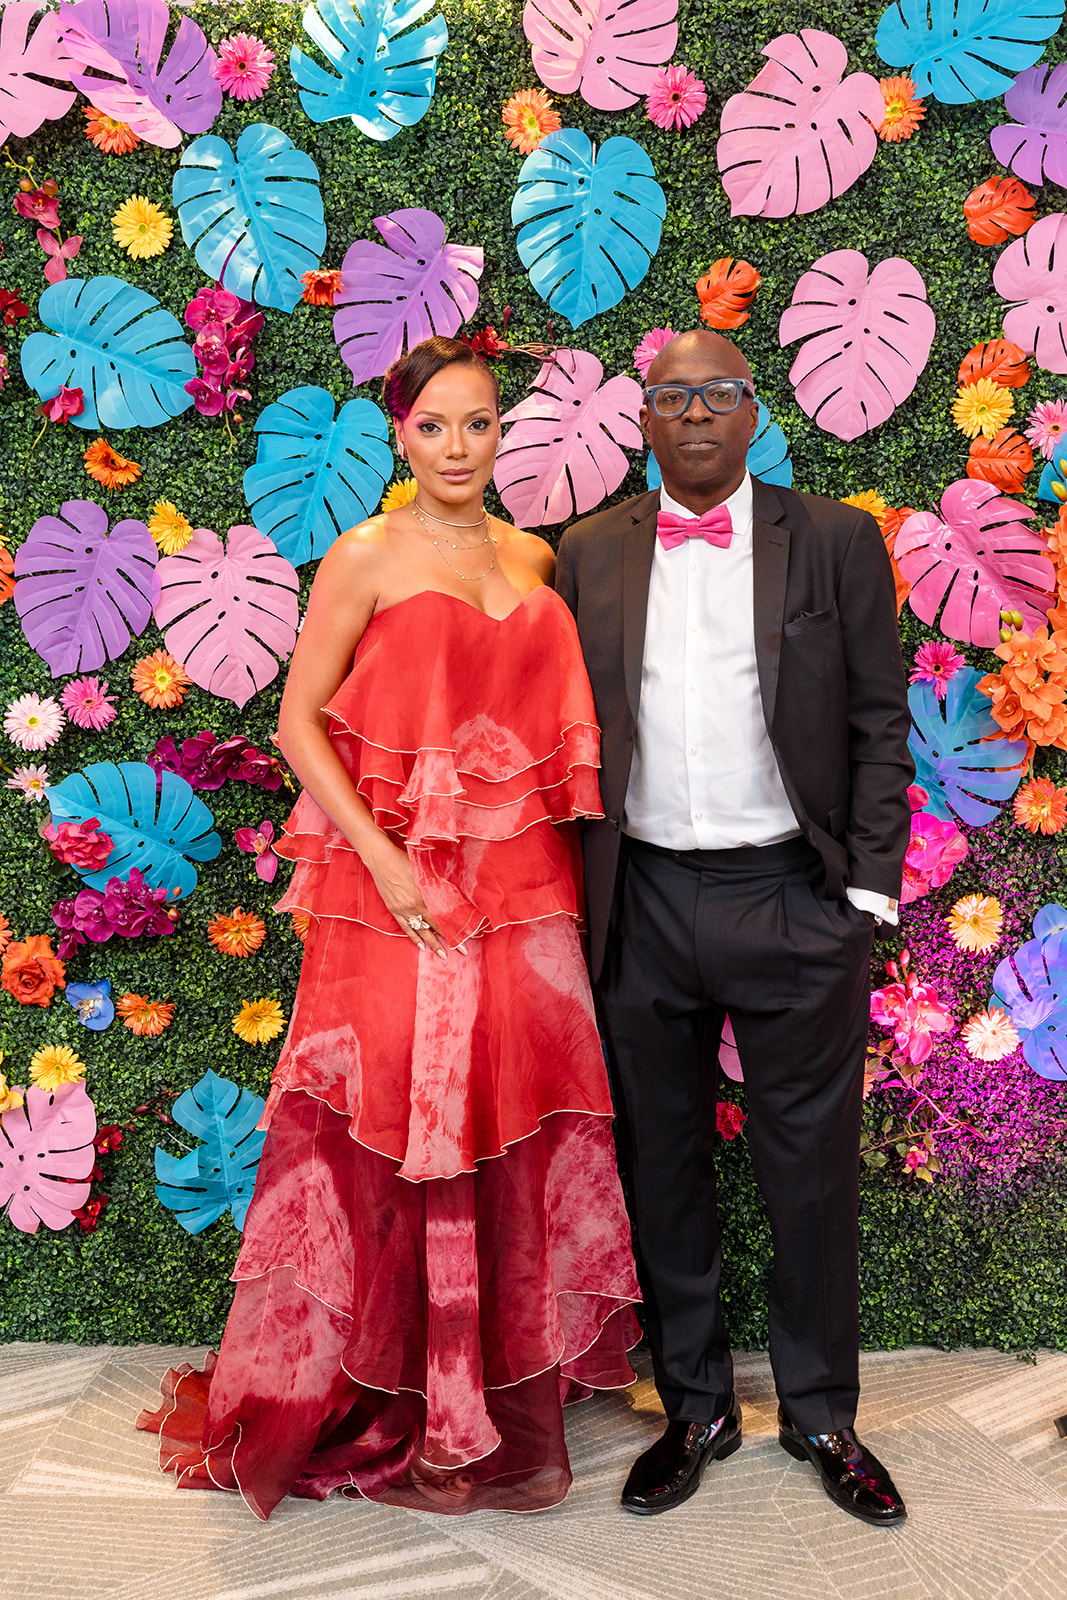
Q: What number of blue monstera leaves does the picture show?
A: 12